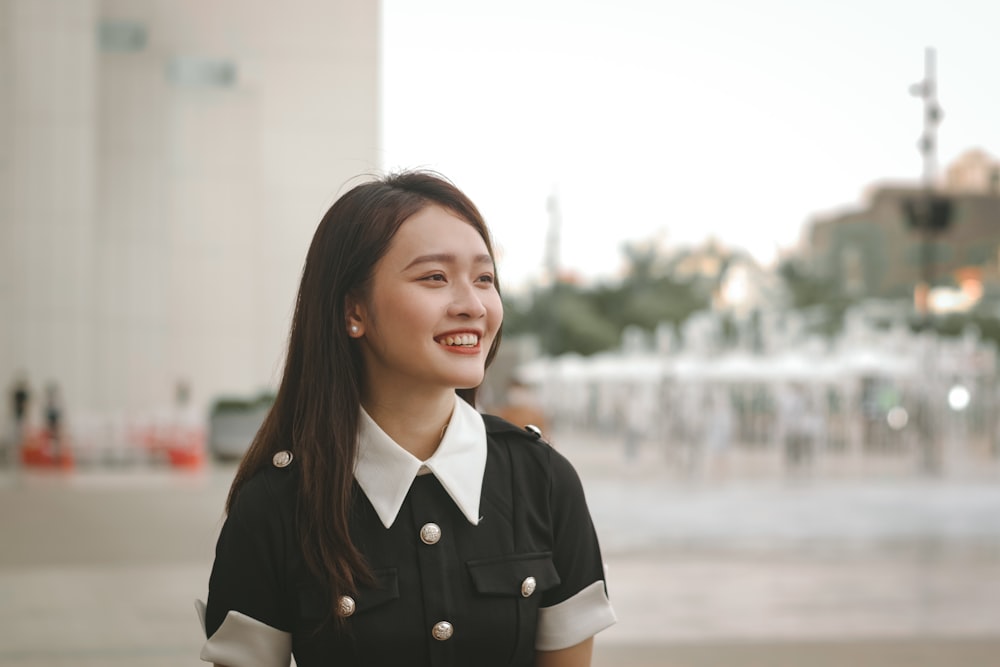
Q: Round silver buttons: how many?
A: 6